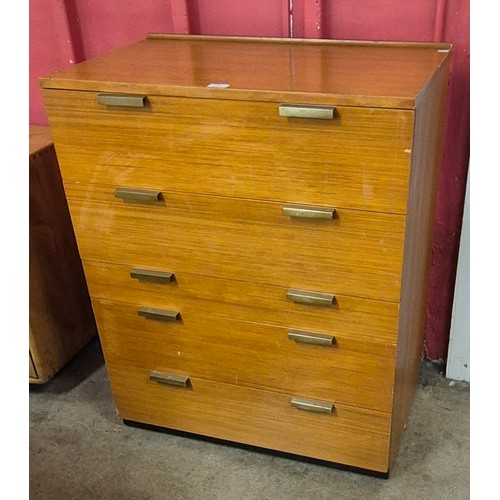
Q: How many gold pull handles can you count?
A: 10